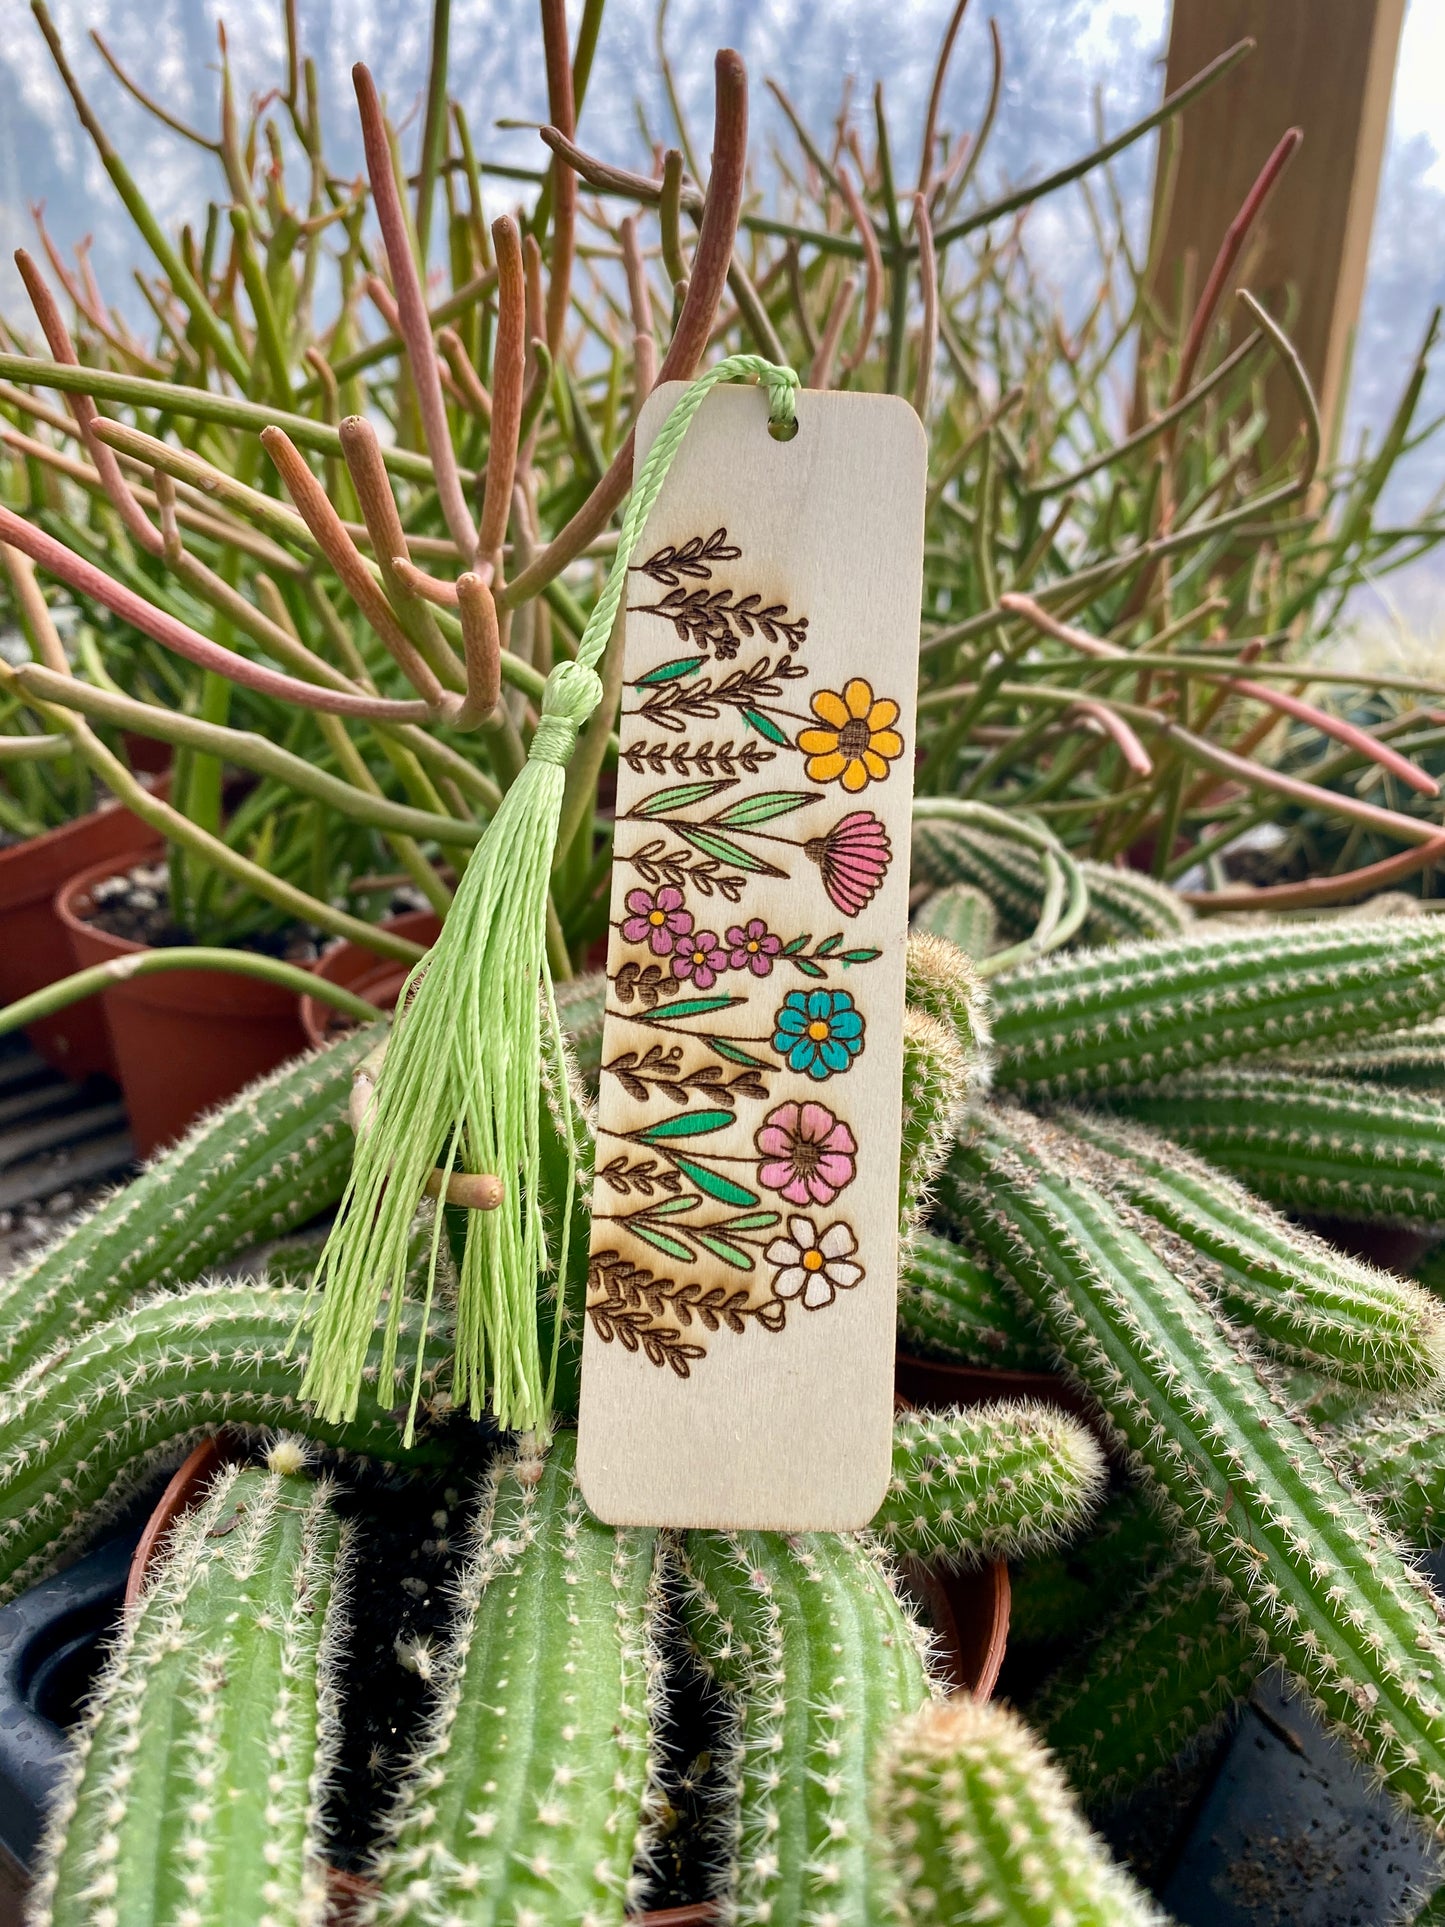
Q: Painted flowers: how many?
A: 8